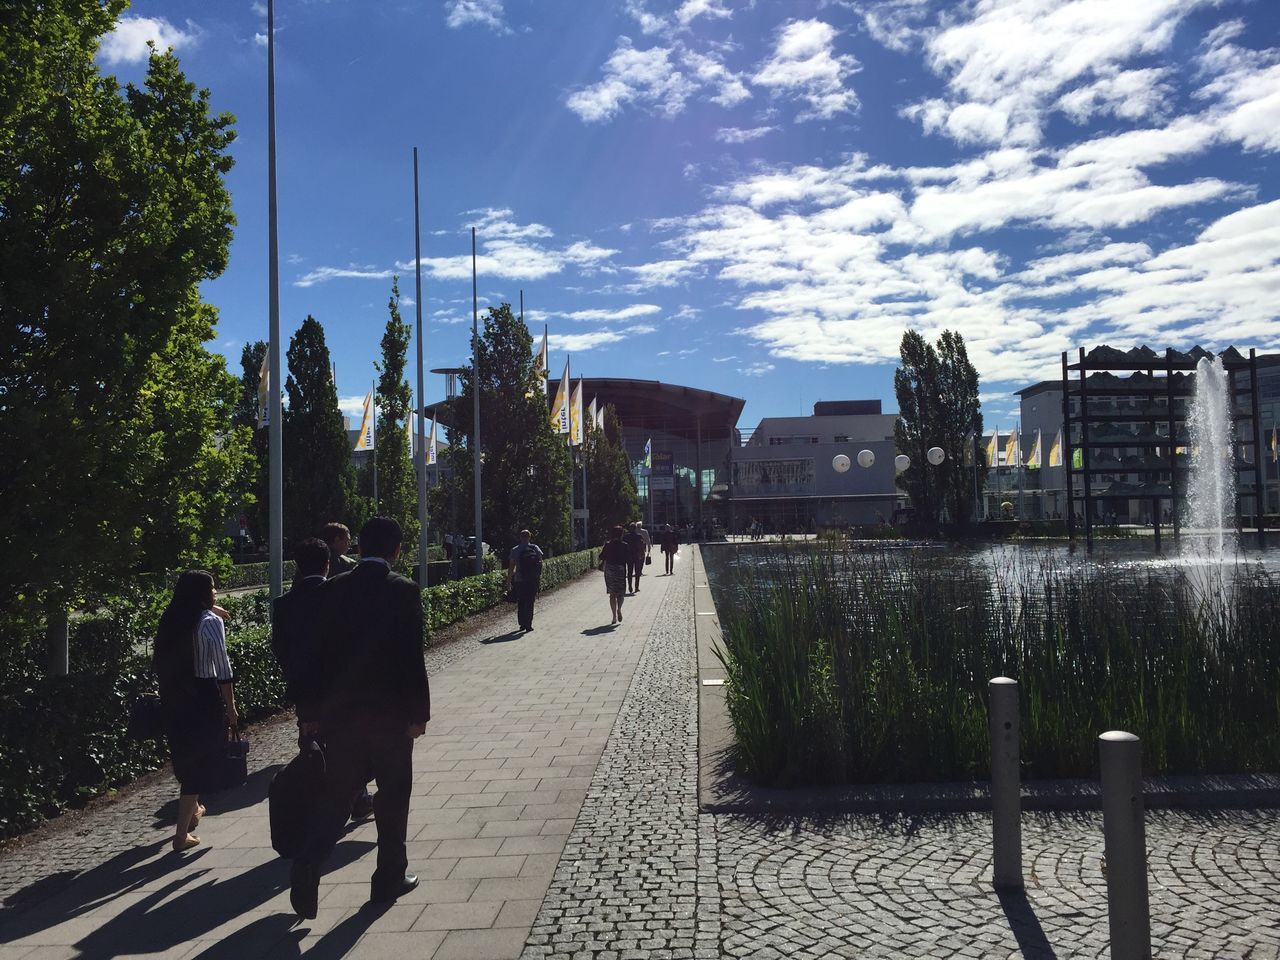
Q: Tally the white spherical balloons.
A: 4